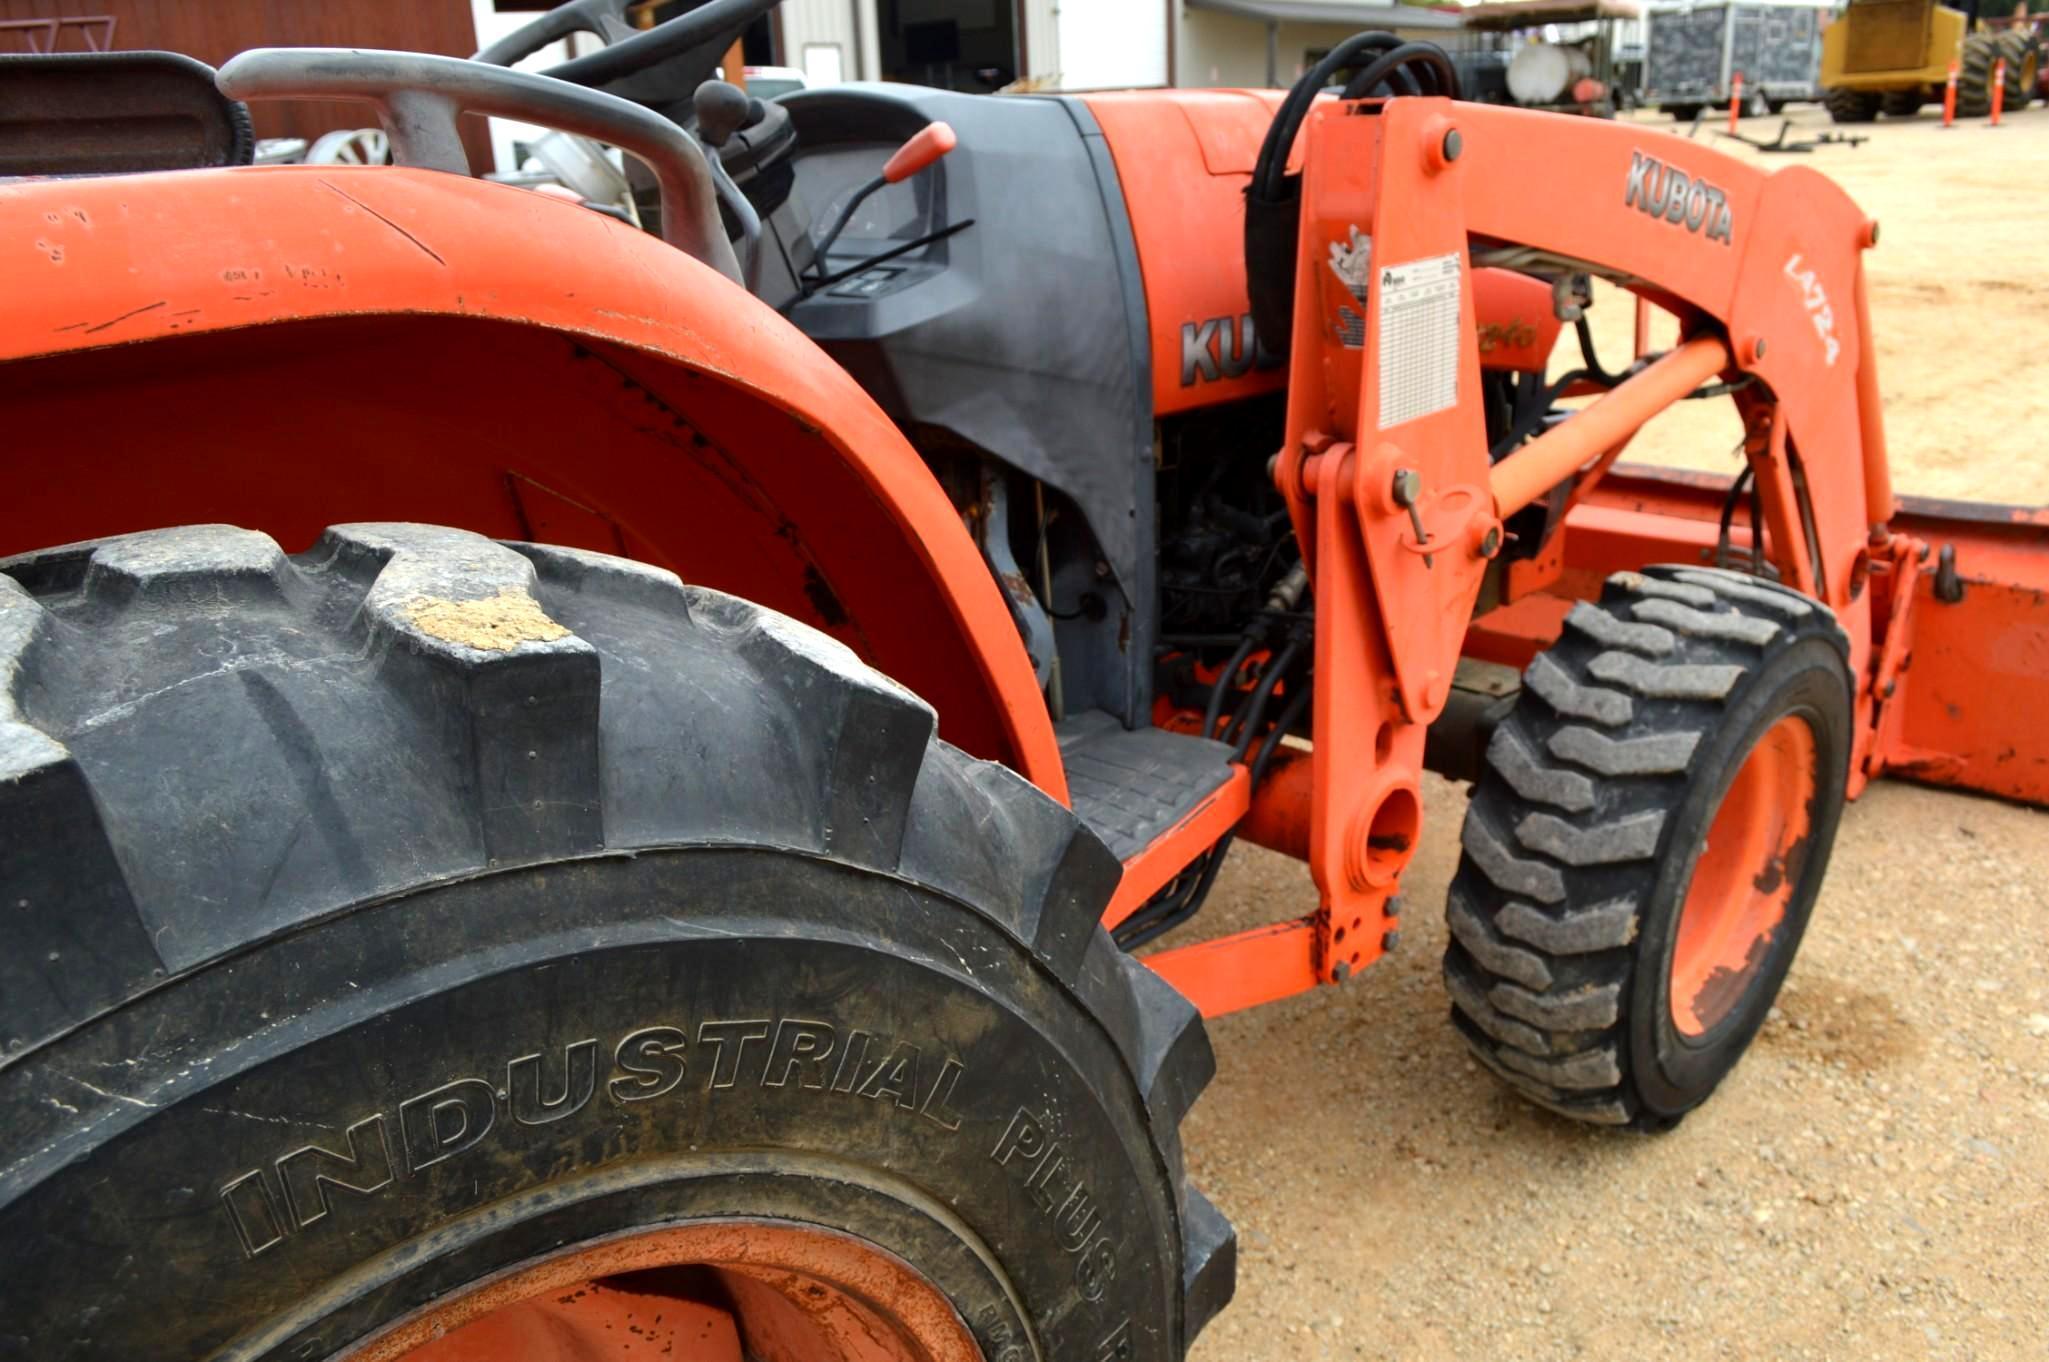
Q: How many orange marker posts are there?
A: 3